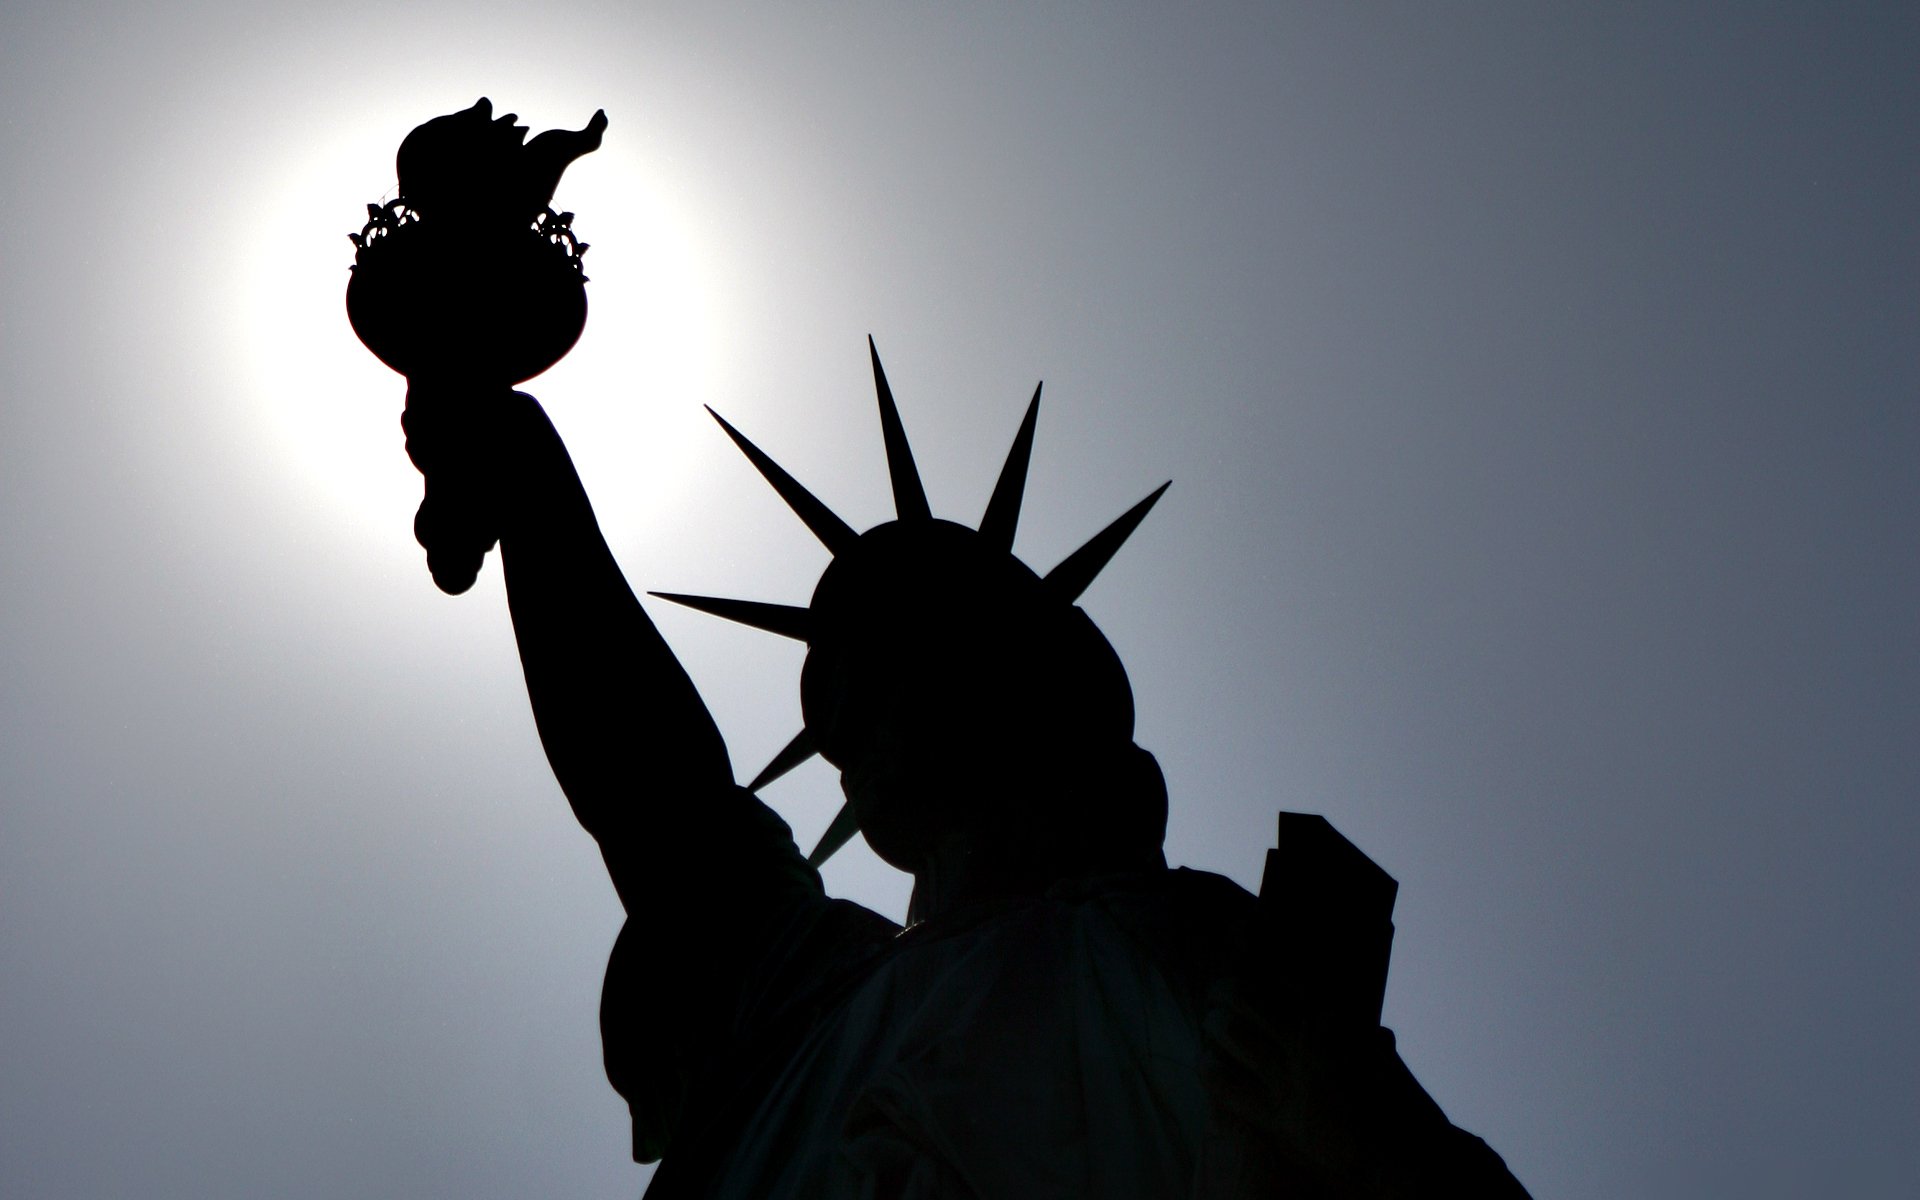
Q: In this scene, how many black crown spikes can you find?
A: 7